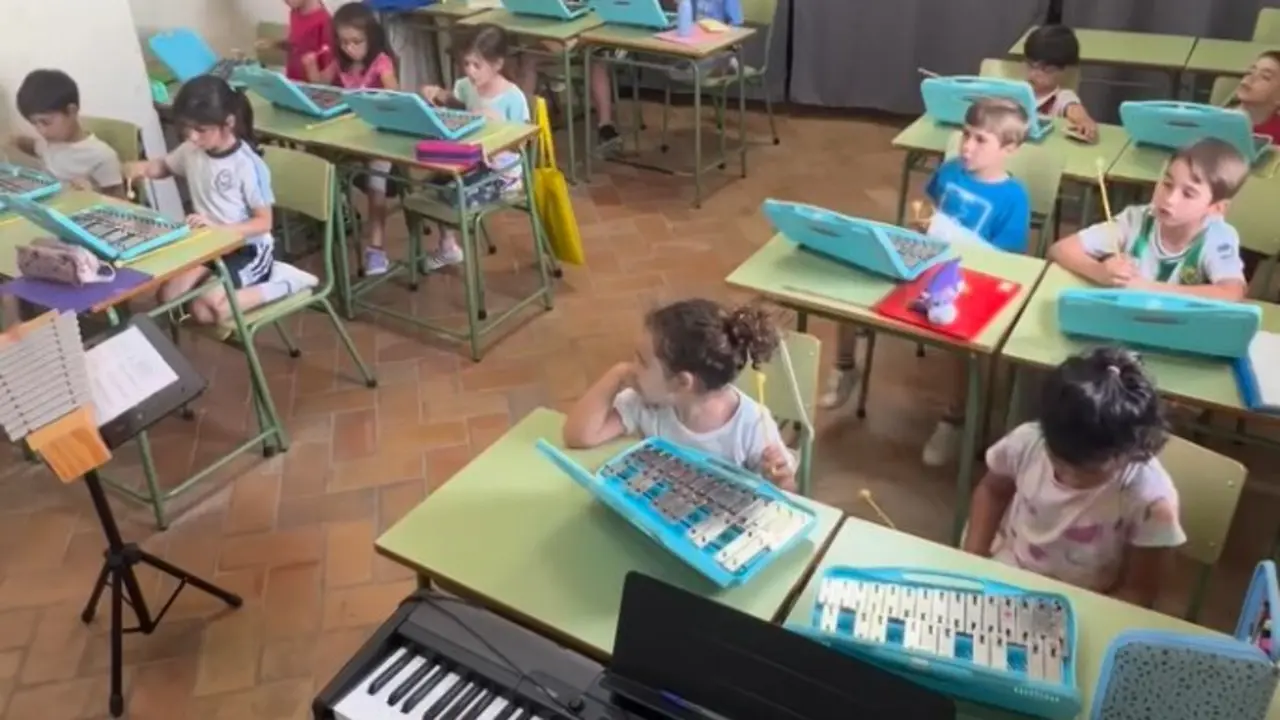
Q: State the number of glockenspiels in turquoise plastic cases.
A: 13